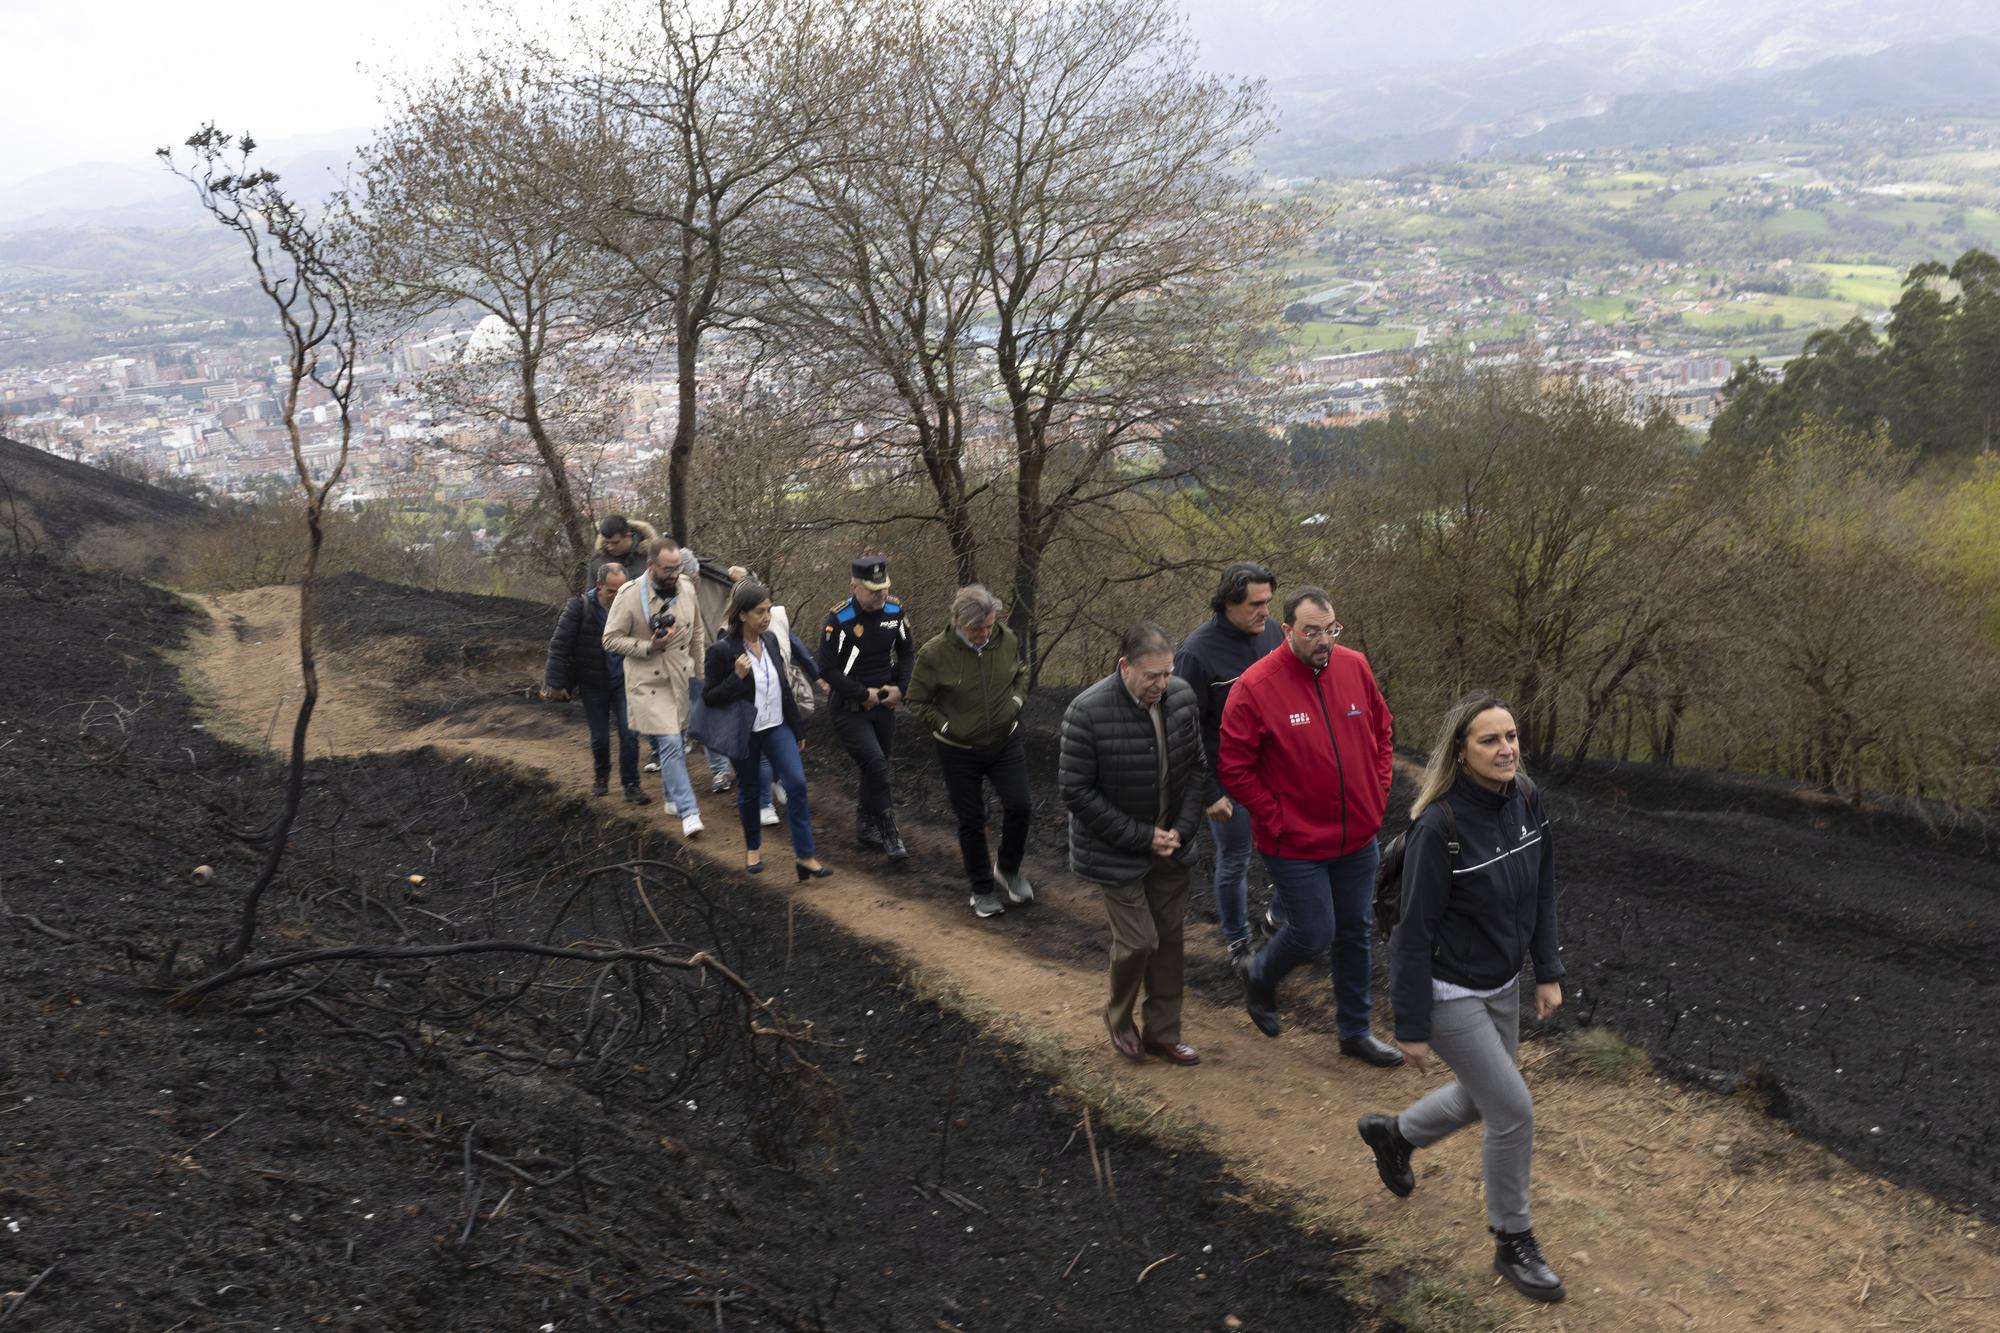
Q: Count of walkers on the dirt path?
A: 12